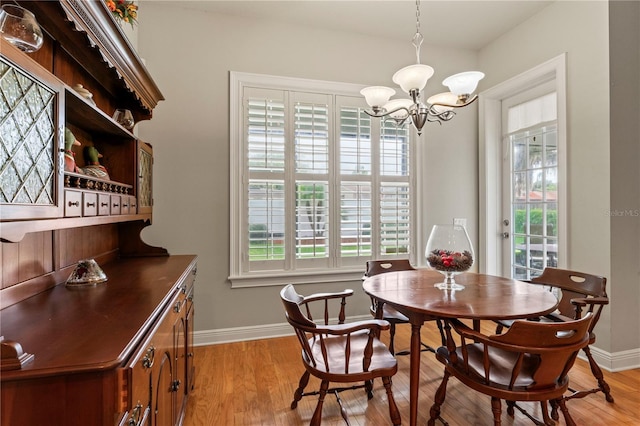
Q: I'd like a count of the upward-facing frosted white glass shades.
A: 5